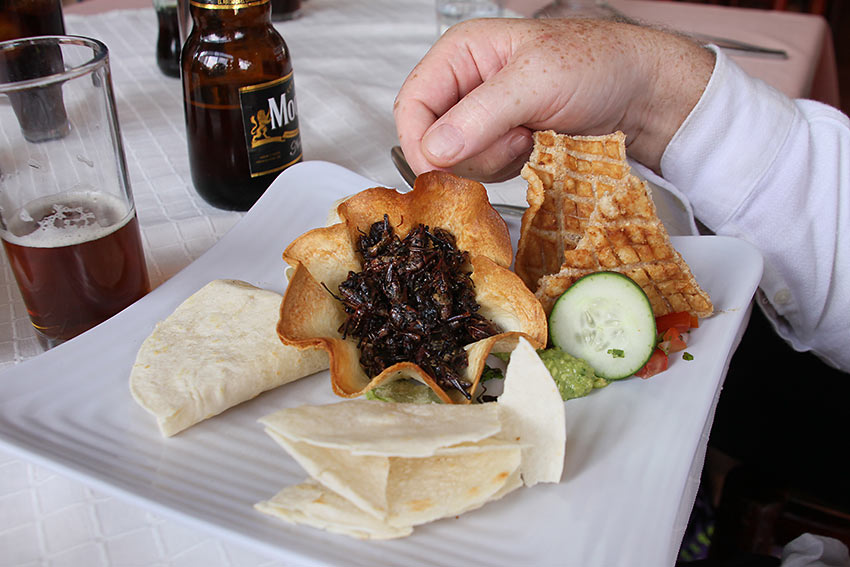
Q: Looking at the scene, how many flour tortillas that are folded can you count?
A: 1